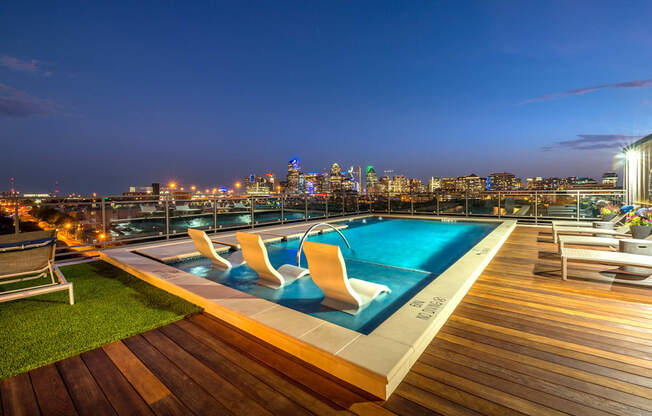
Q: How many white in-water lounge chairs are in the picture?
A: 3